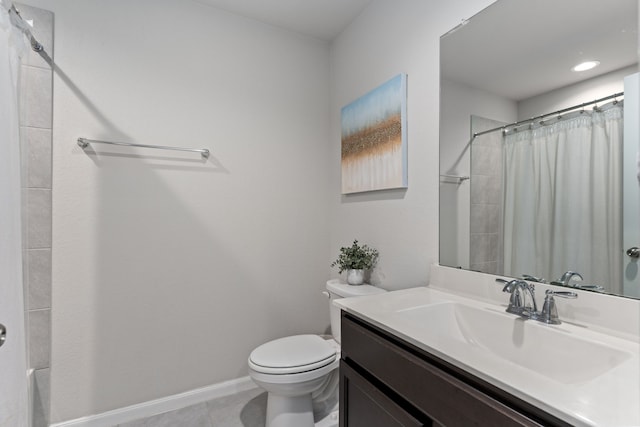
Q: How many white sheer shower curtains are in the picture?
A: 1